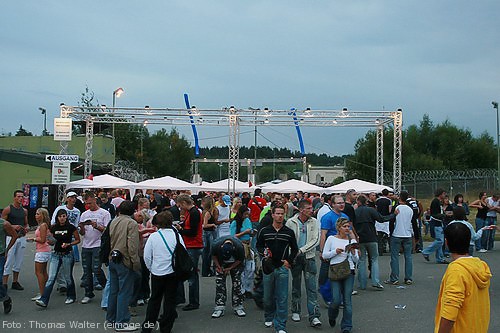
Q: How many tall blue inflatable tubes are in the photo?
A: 2